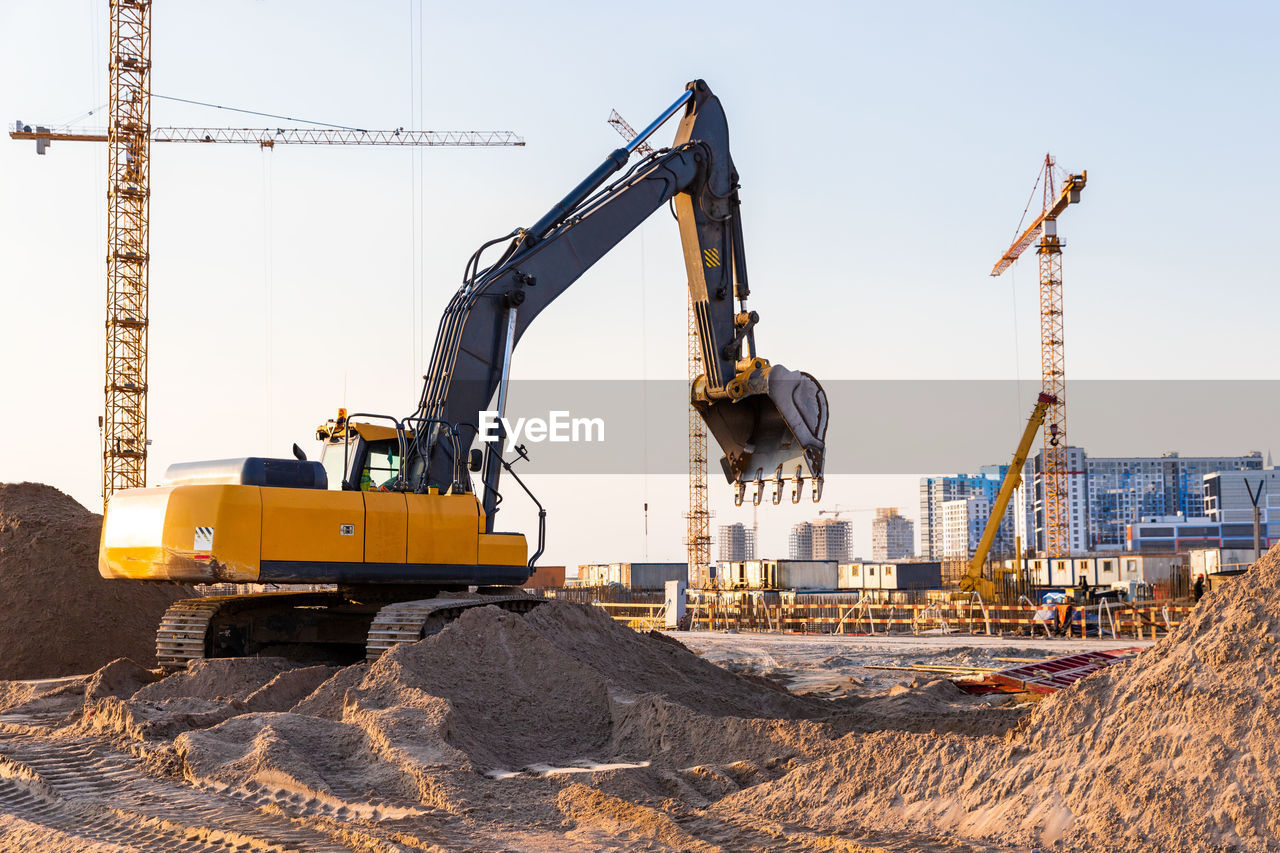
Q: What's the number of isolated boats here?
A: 0